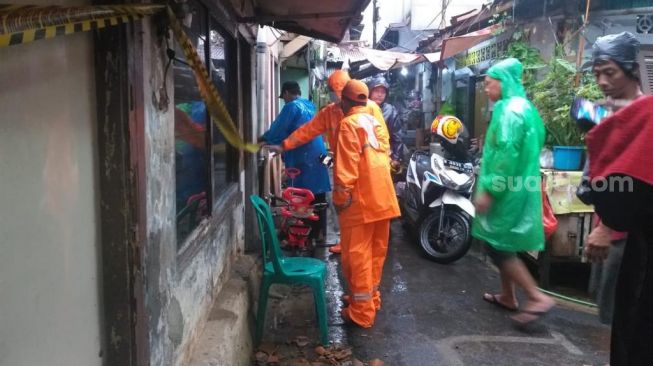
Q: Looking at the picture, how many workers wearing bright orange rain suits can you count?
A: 2